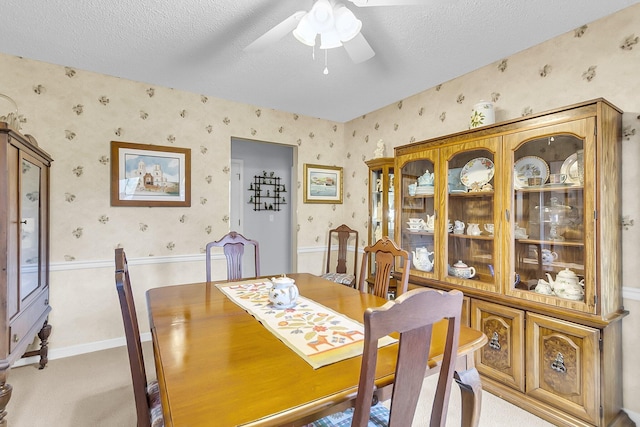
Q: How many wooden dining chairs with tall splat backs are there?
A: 5